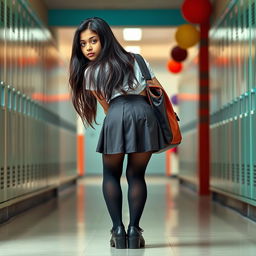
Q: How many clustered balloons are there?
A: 4